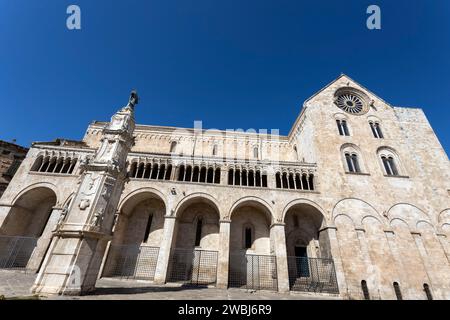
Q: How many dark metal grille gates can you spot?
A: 5